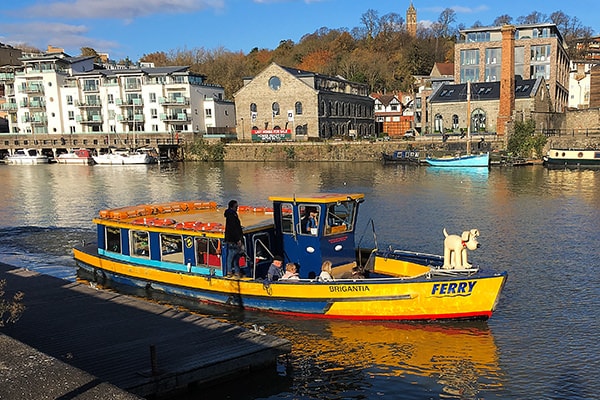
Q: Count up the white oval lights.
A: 2